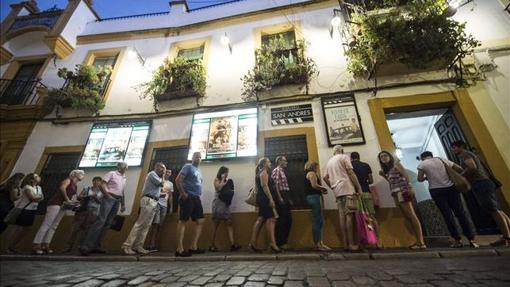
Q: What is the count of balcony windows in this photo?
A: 5